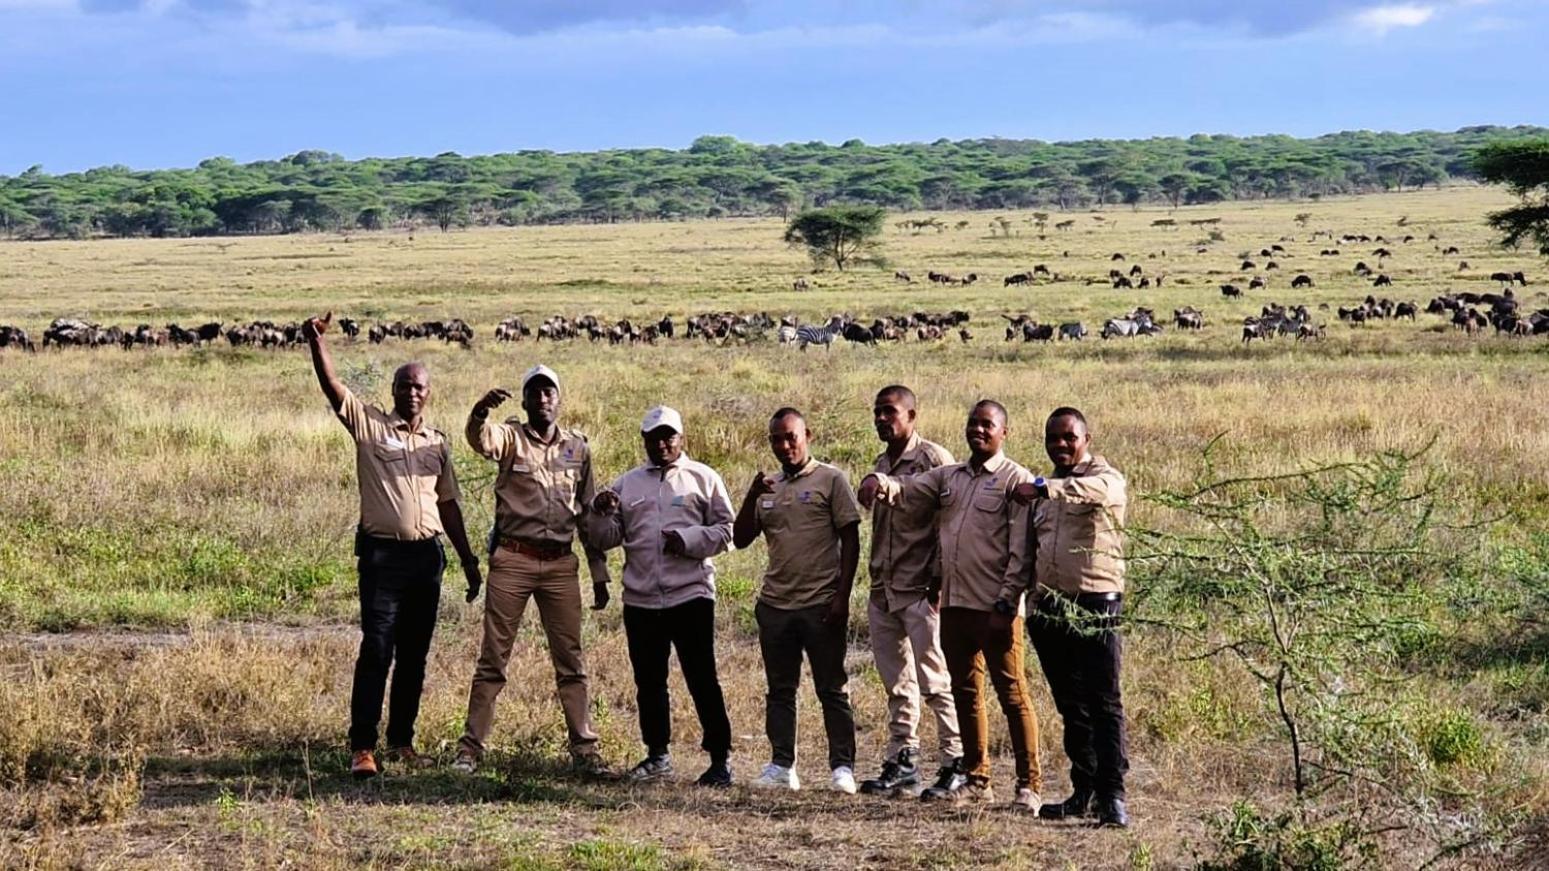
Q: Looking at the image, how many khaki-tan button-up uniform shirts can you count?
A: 5